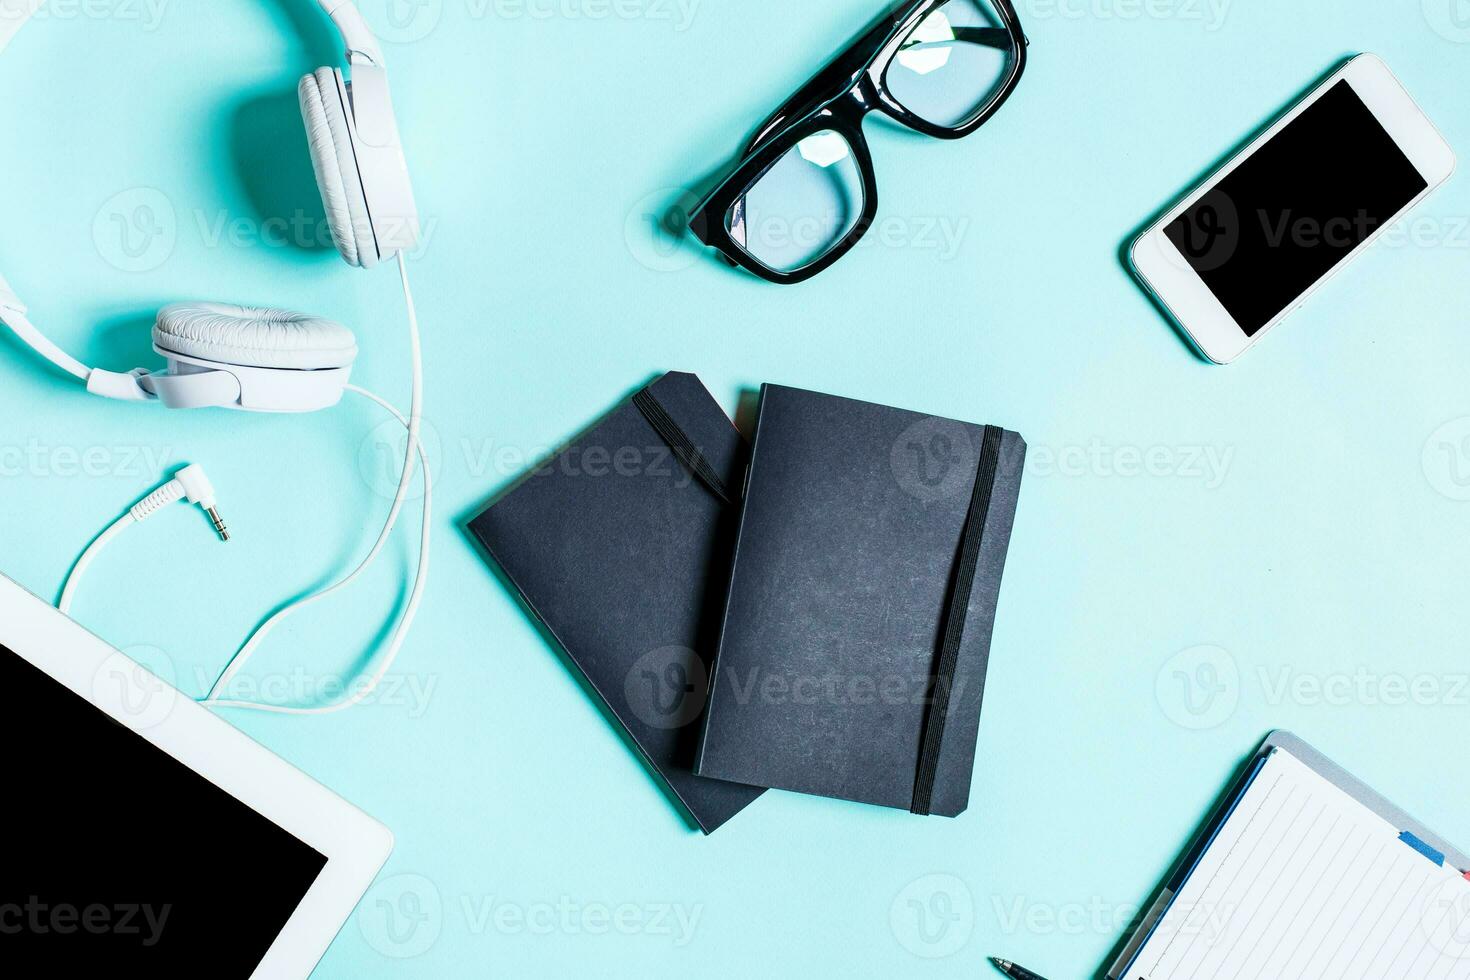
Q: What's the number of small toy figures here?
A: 0